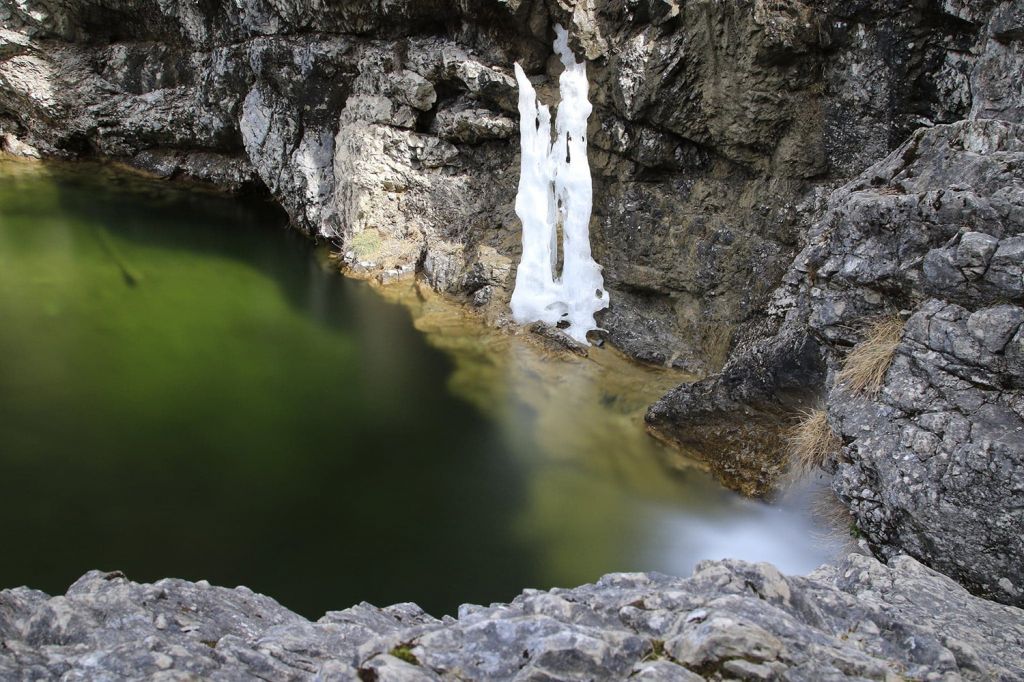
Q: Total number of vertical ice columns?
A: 2